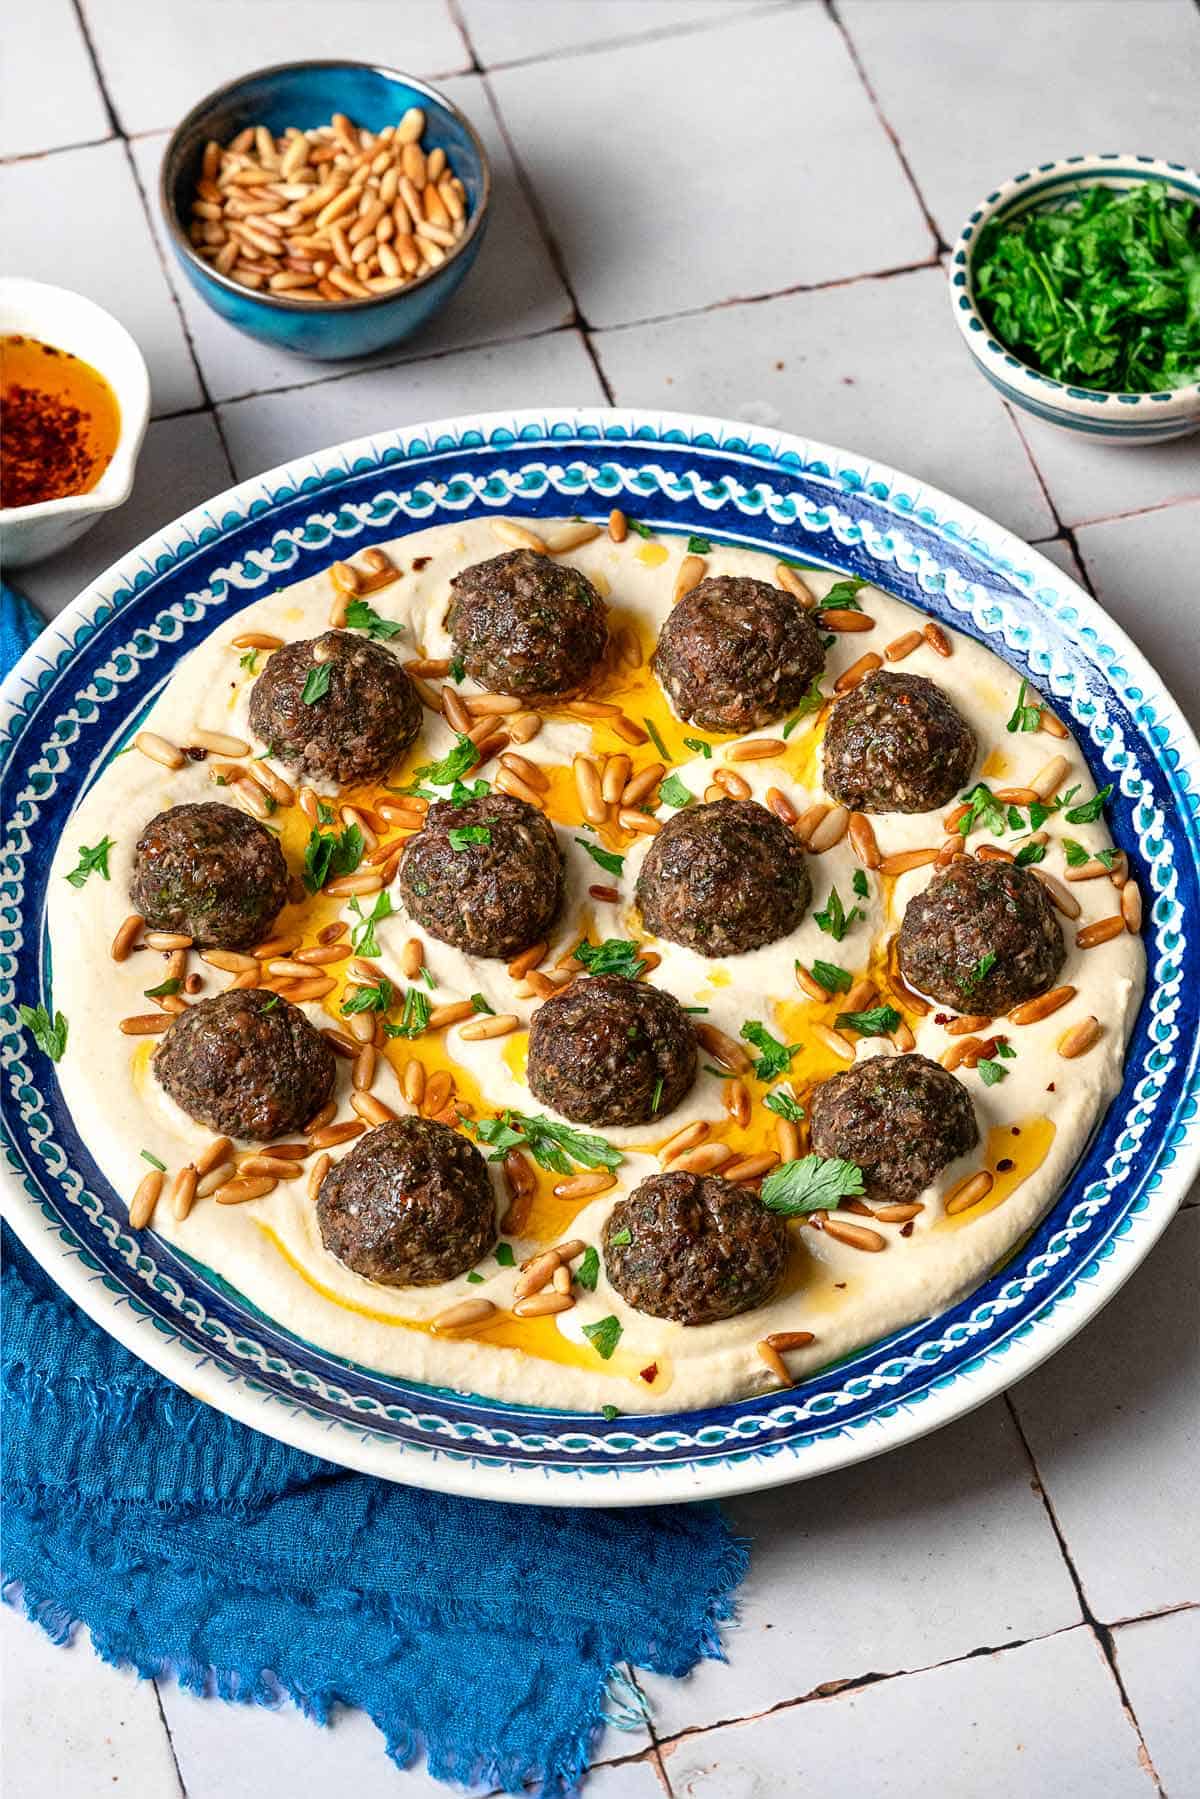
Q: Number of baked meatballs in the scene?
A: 13